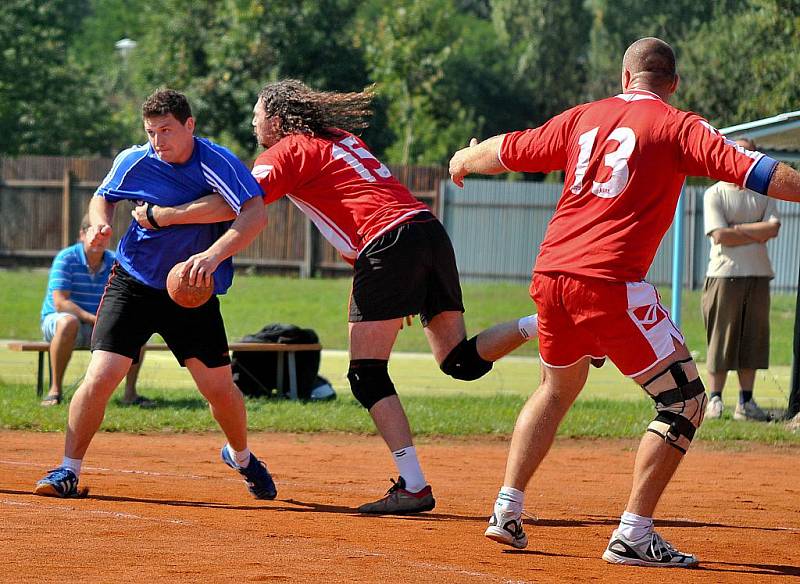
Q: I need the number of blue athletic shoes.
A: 2